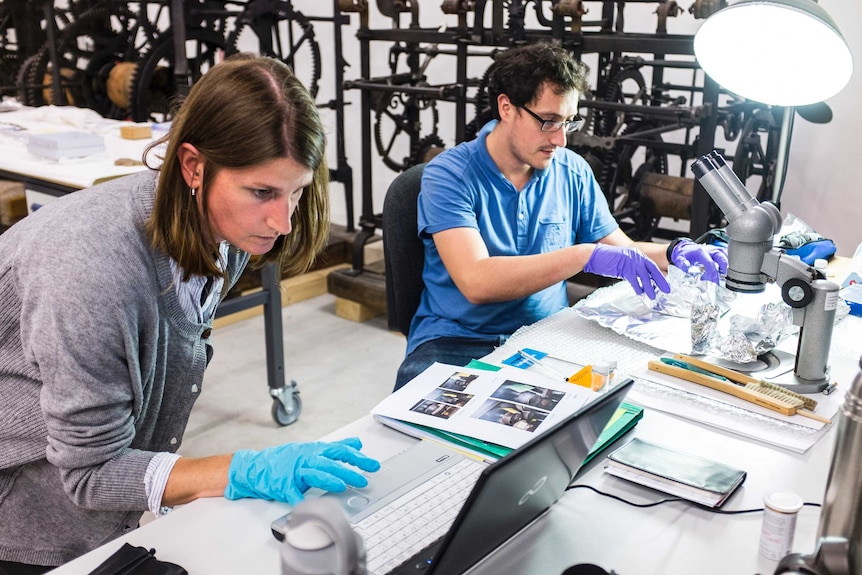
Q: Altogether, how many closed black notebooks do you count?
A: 1